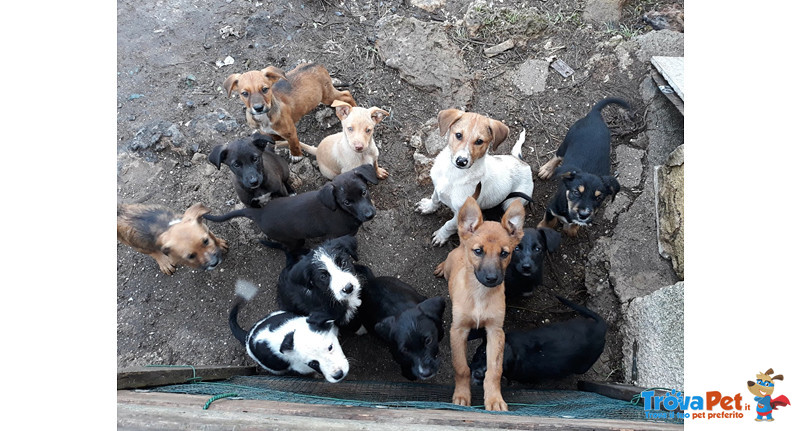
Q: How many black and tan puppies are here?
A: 1